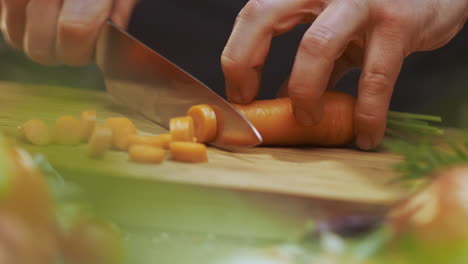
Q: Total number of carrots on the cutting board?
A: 1